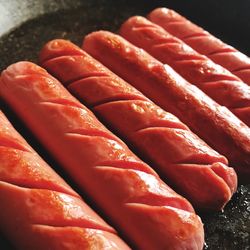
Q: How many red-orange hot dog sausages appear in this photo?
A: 6